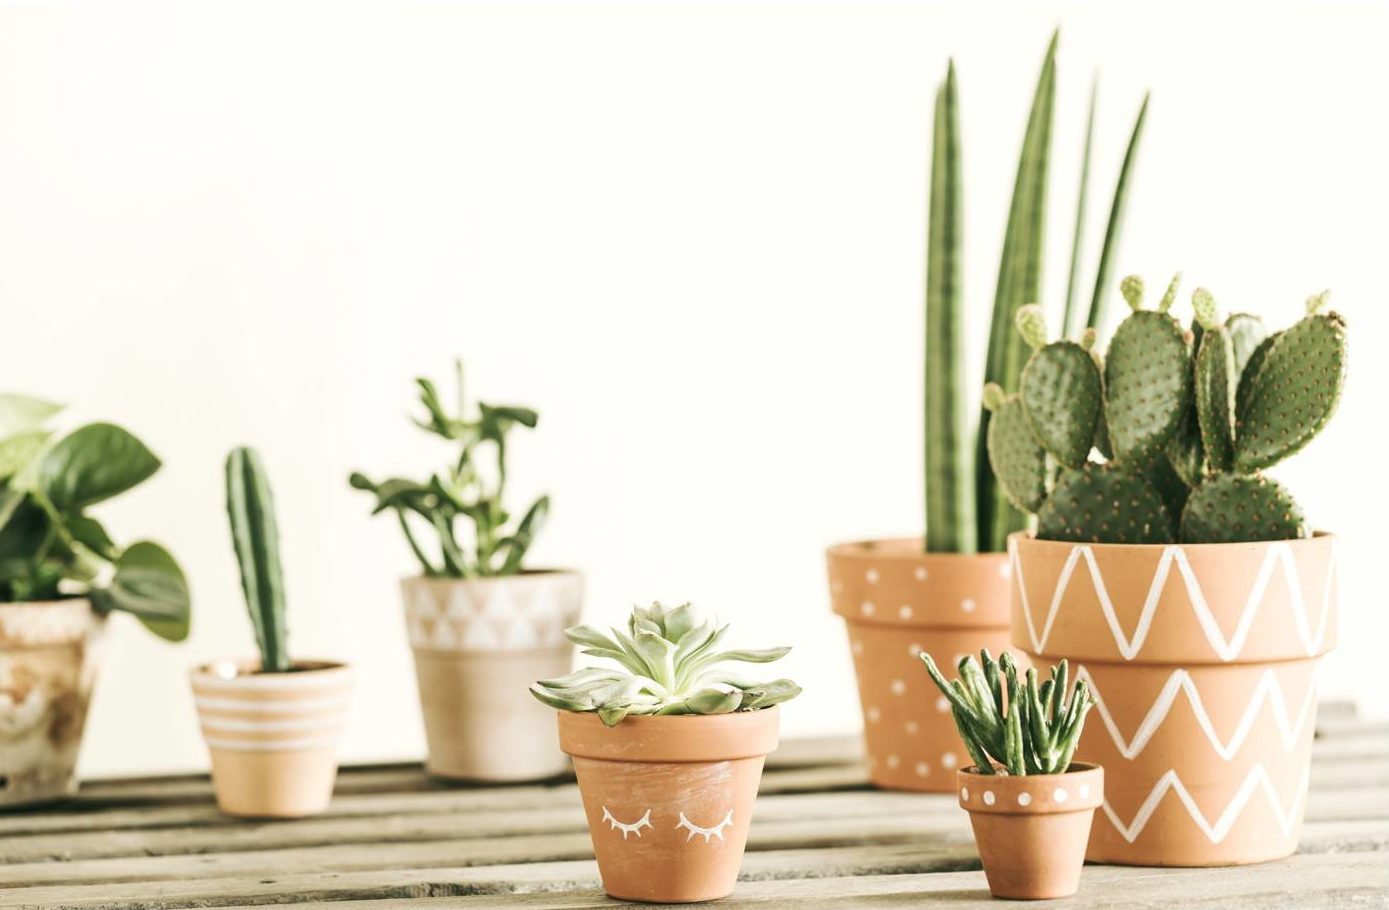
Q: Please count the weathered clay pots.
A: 1